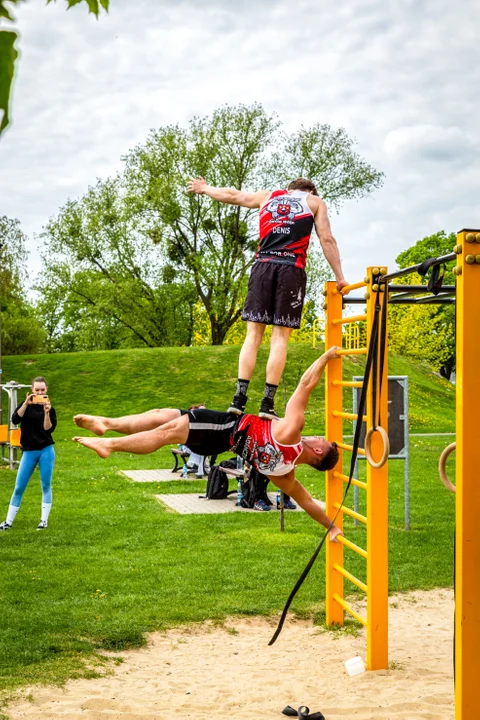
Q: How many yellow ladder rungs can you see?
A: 11